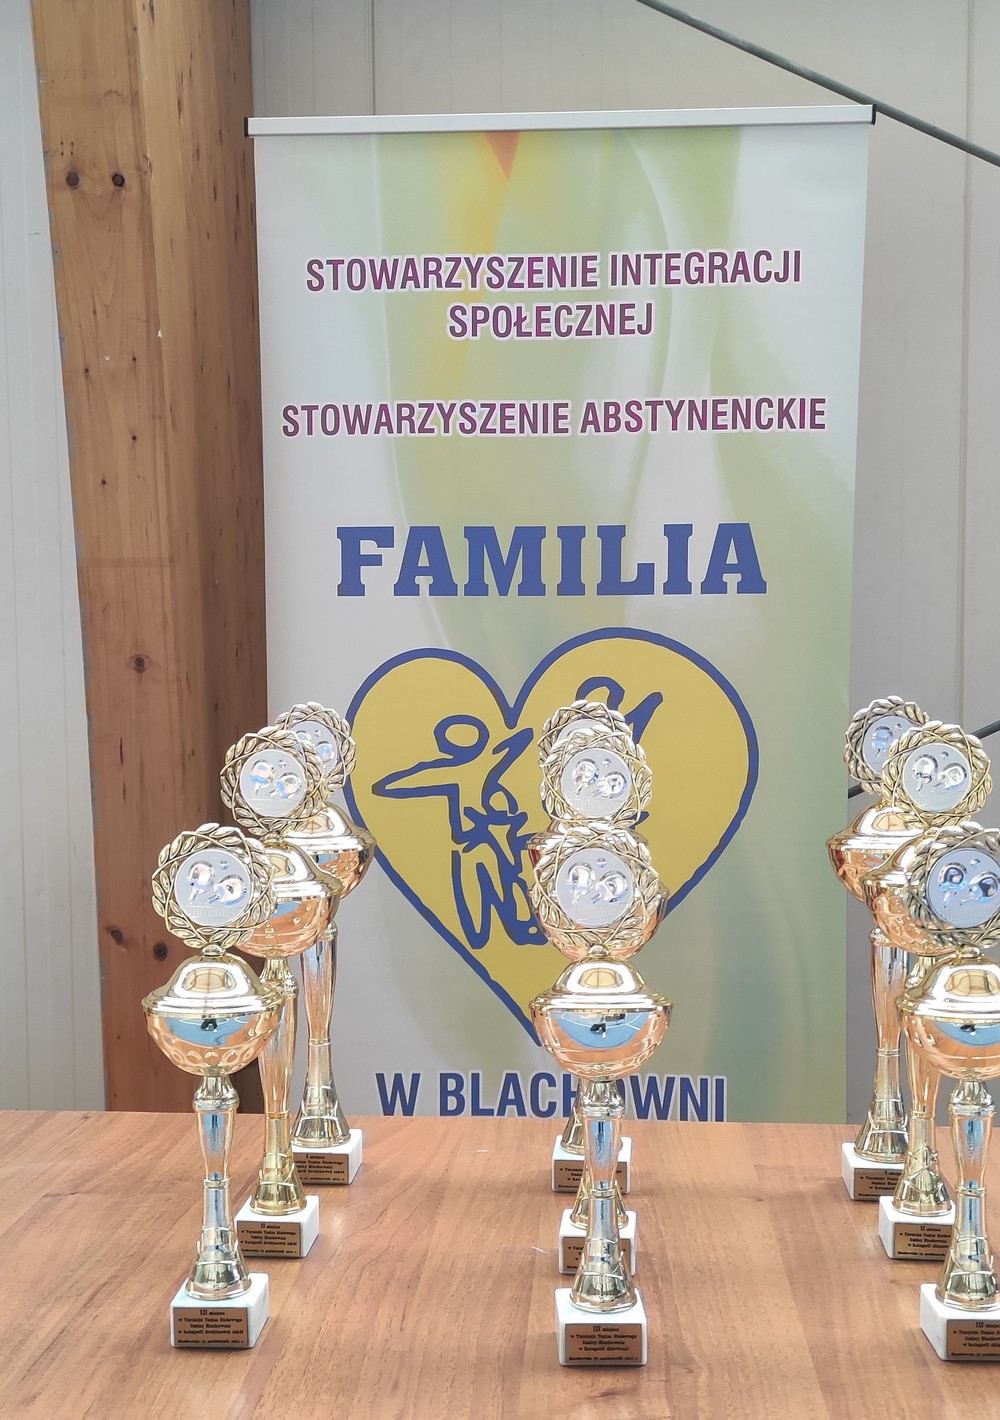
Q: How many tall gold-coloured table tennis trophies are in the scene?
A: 9